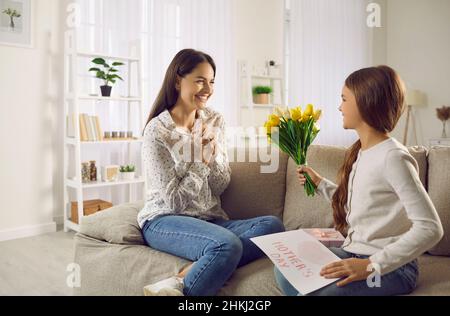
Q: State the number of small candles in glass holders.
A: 4